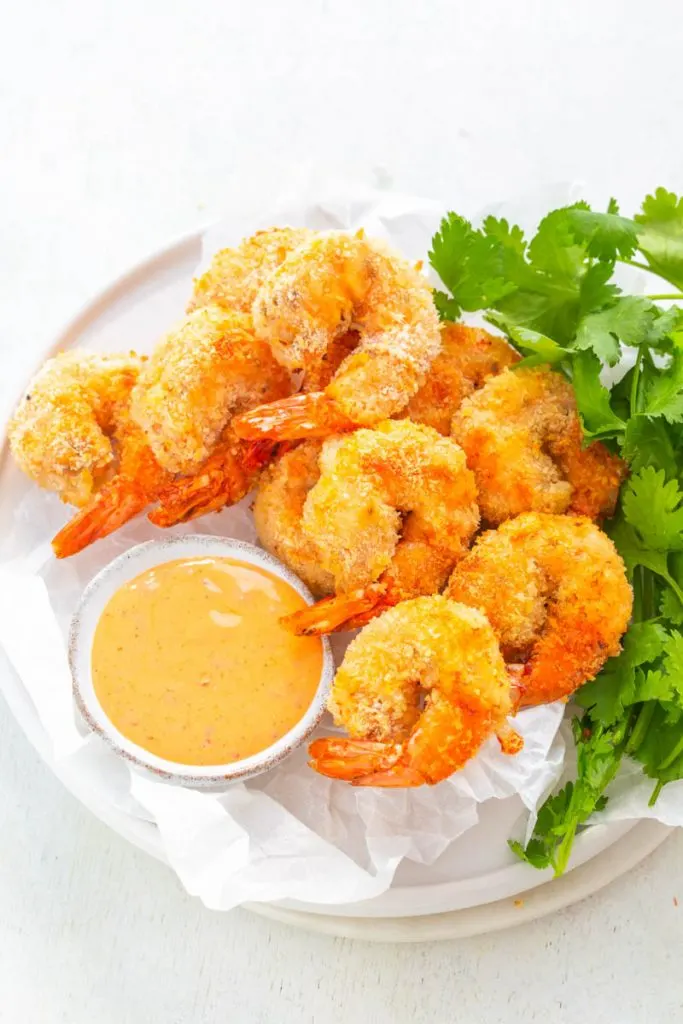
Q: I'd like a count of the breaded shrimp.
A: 10